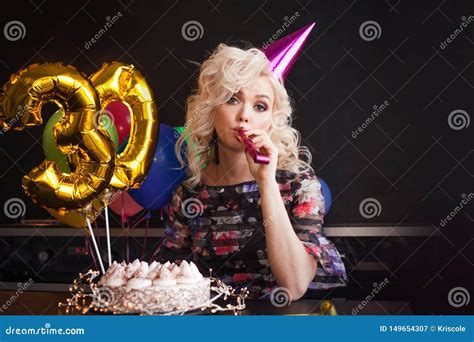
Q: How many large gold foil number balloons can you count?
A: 2